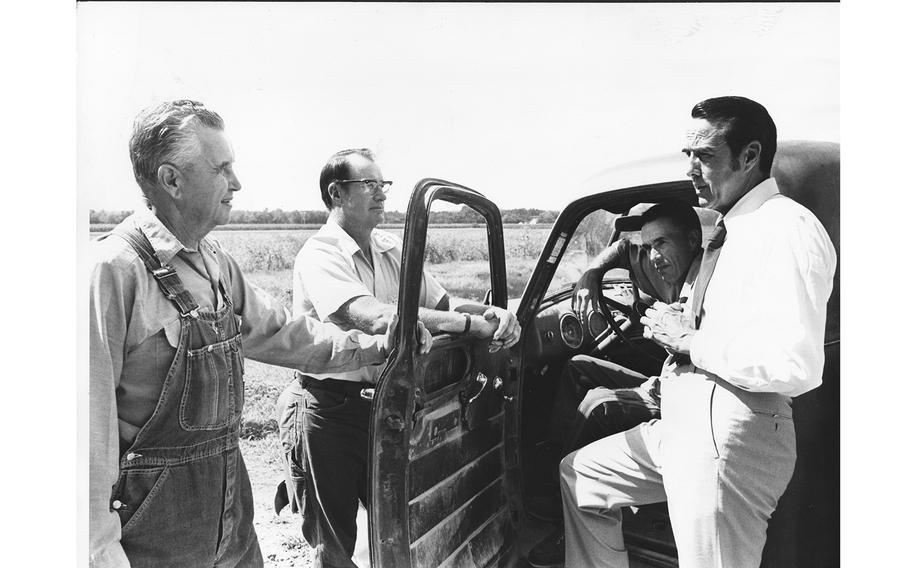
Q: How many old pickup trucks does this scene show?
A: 1